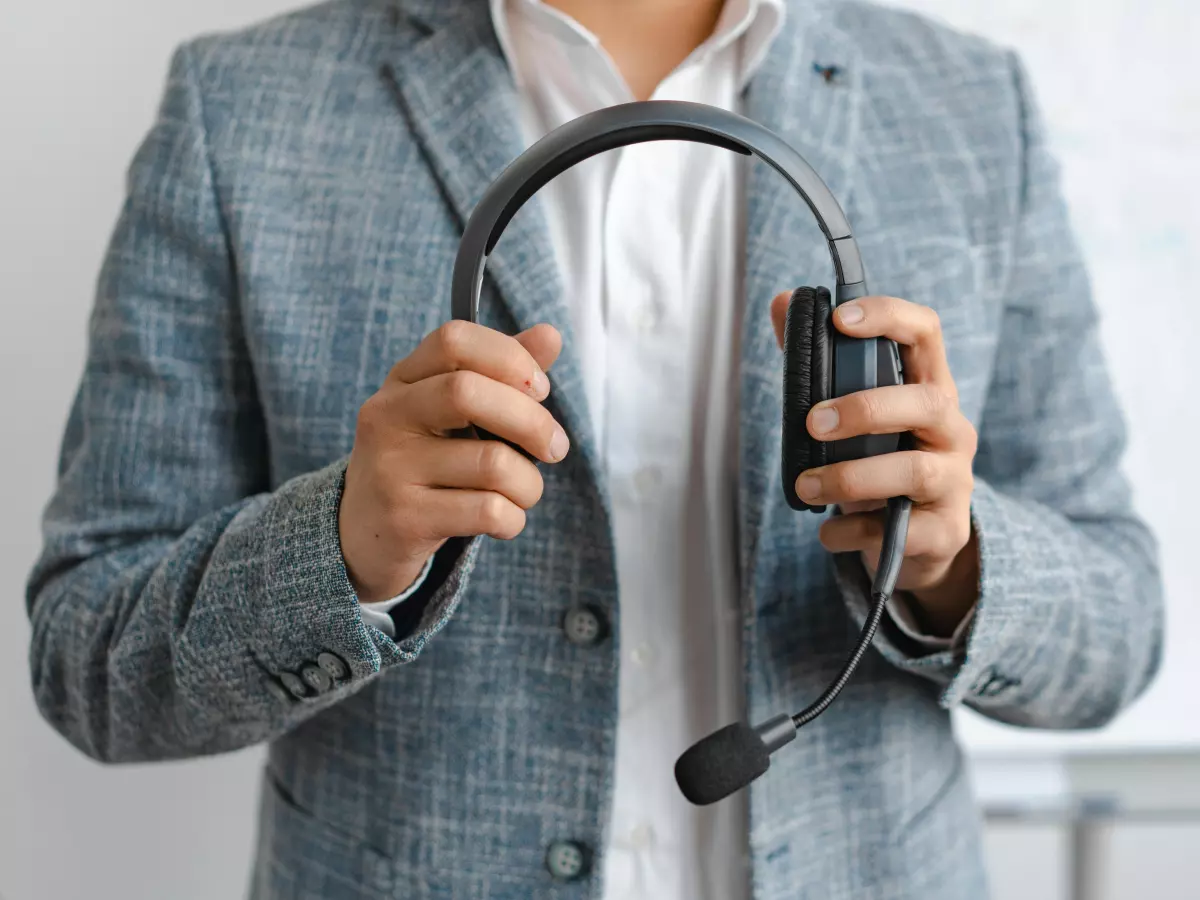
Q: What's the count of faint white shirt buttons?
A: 4